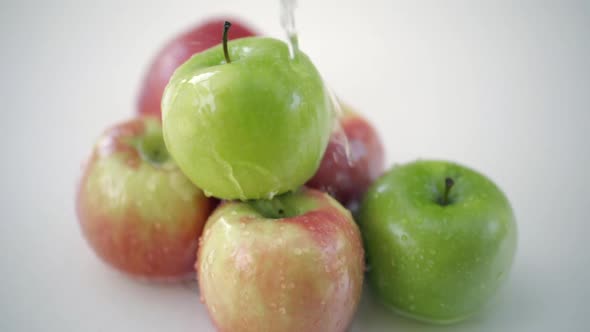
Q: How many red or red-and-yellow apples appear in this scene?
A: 4